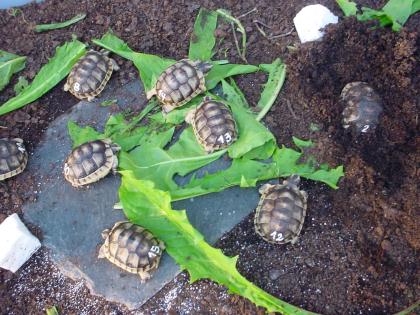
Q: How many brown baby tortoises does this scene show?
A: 8